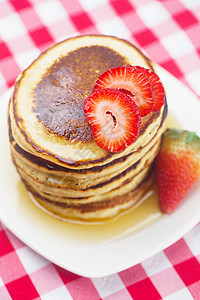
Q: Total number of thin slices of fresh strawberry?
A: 3